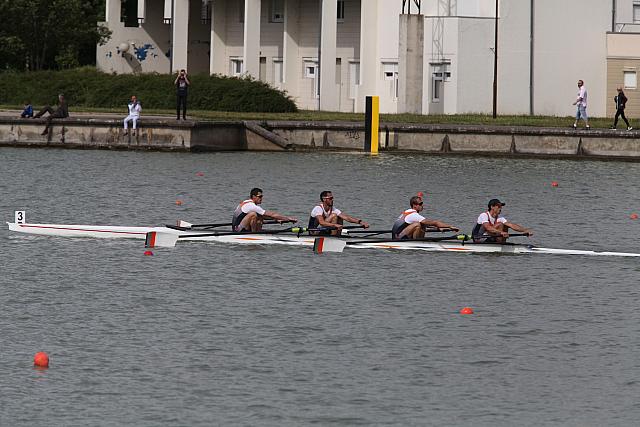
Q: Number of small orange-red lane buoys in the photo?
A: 8